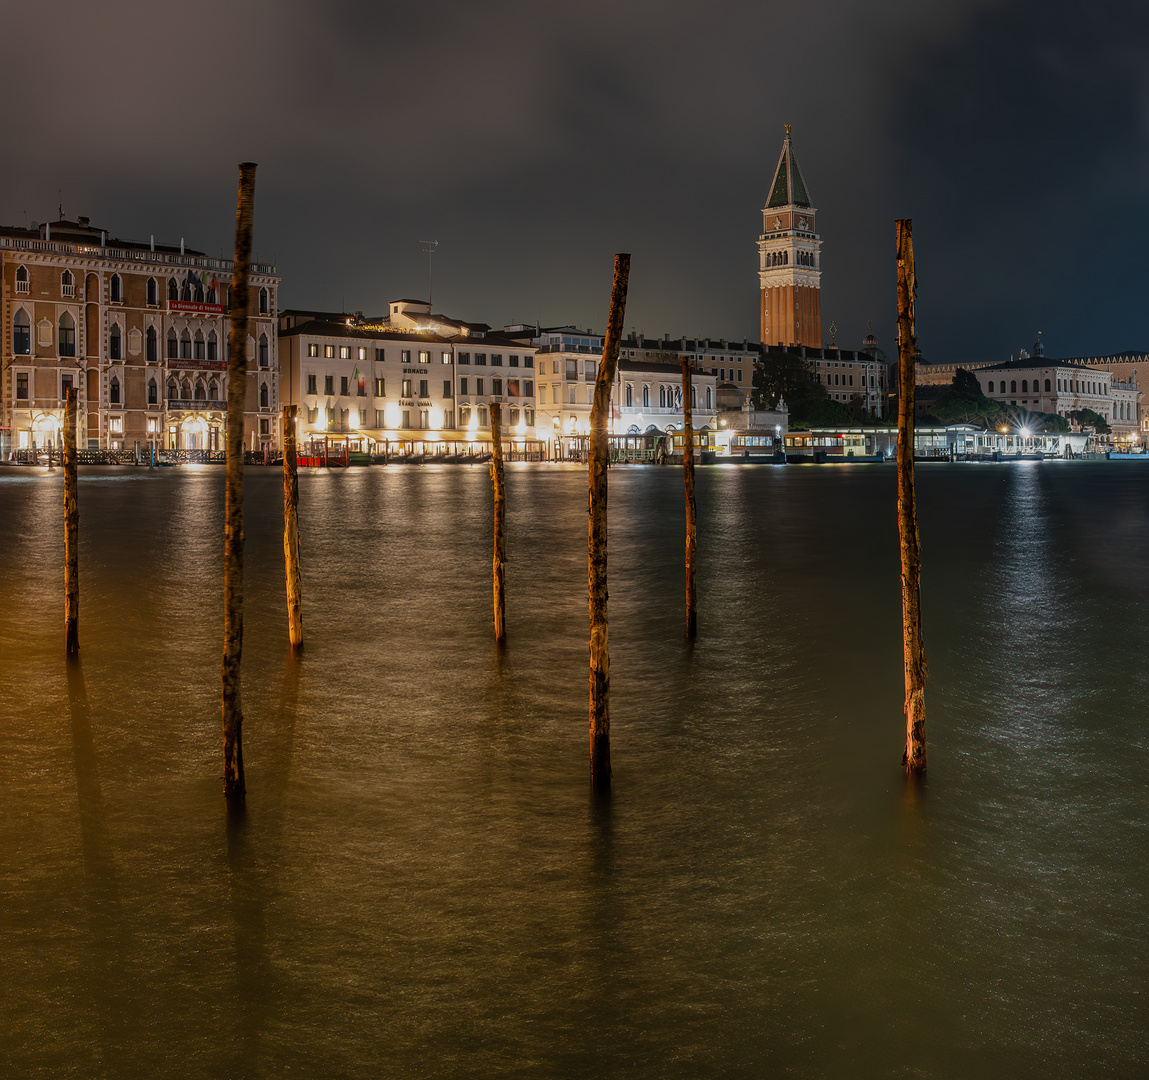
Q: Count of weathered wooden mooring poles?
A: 7